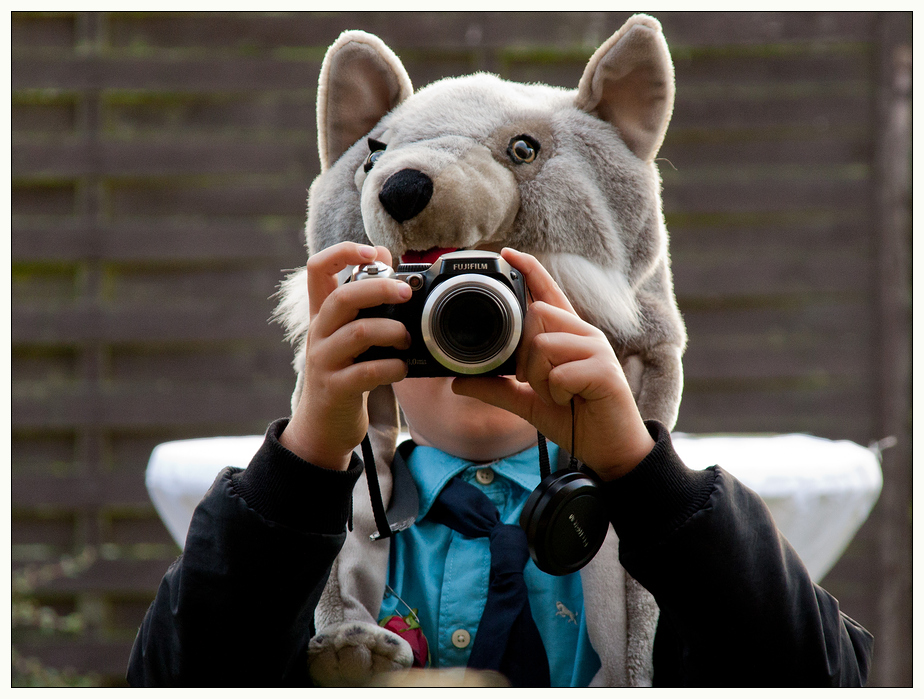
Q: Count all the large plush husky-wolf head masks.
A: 1